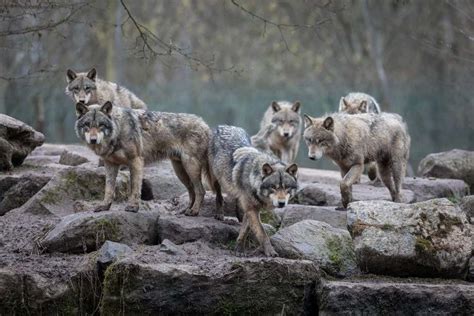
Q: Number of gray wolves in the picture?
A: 6